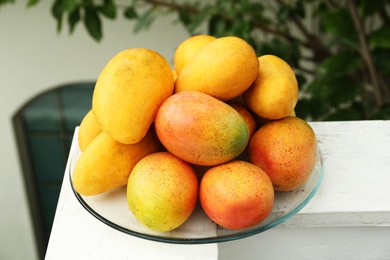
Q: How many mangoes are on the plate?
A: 11